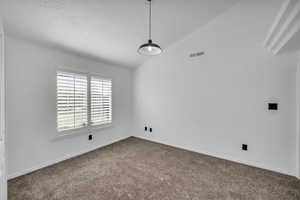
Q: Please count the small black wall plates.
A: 5